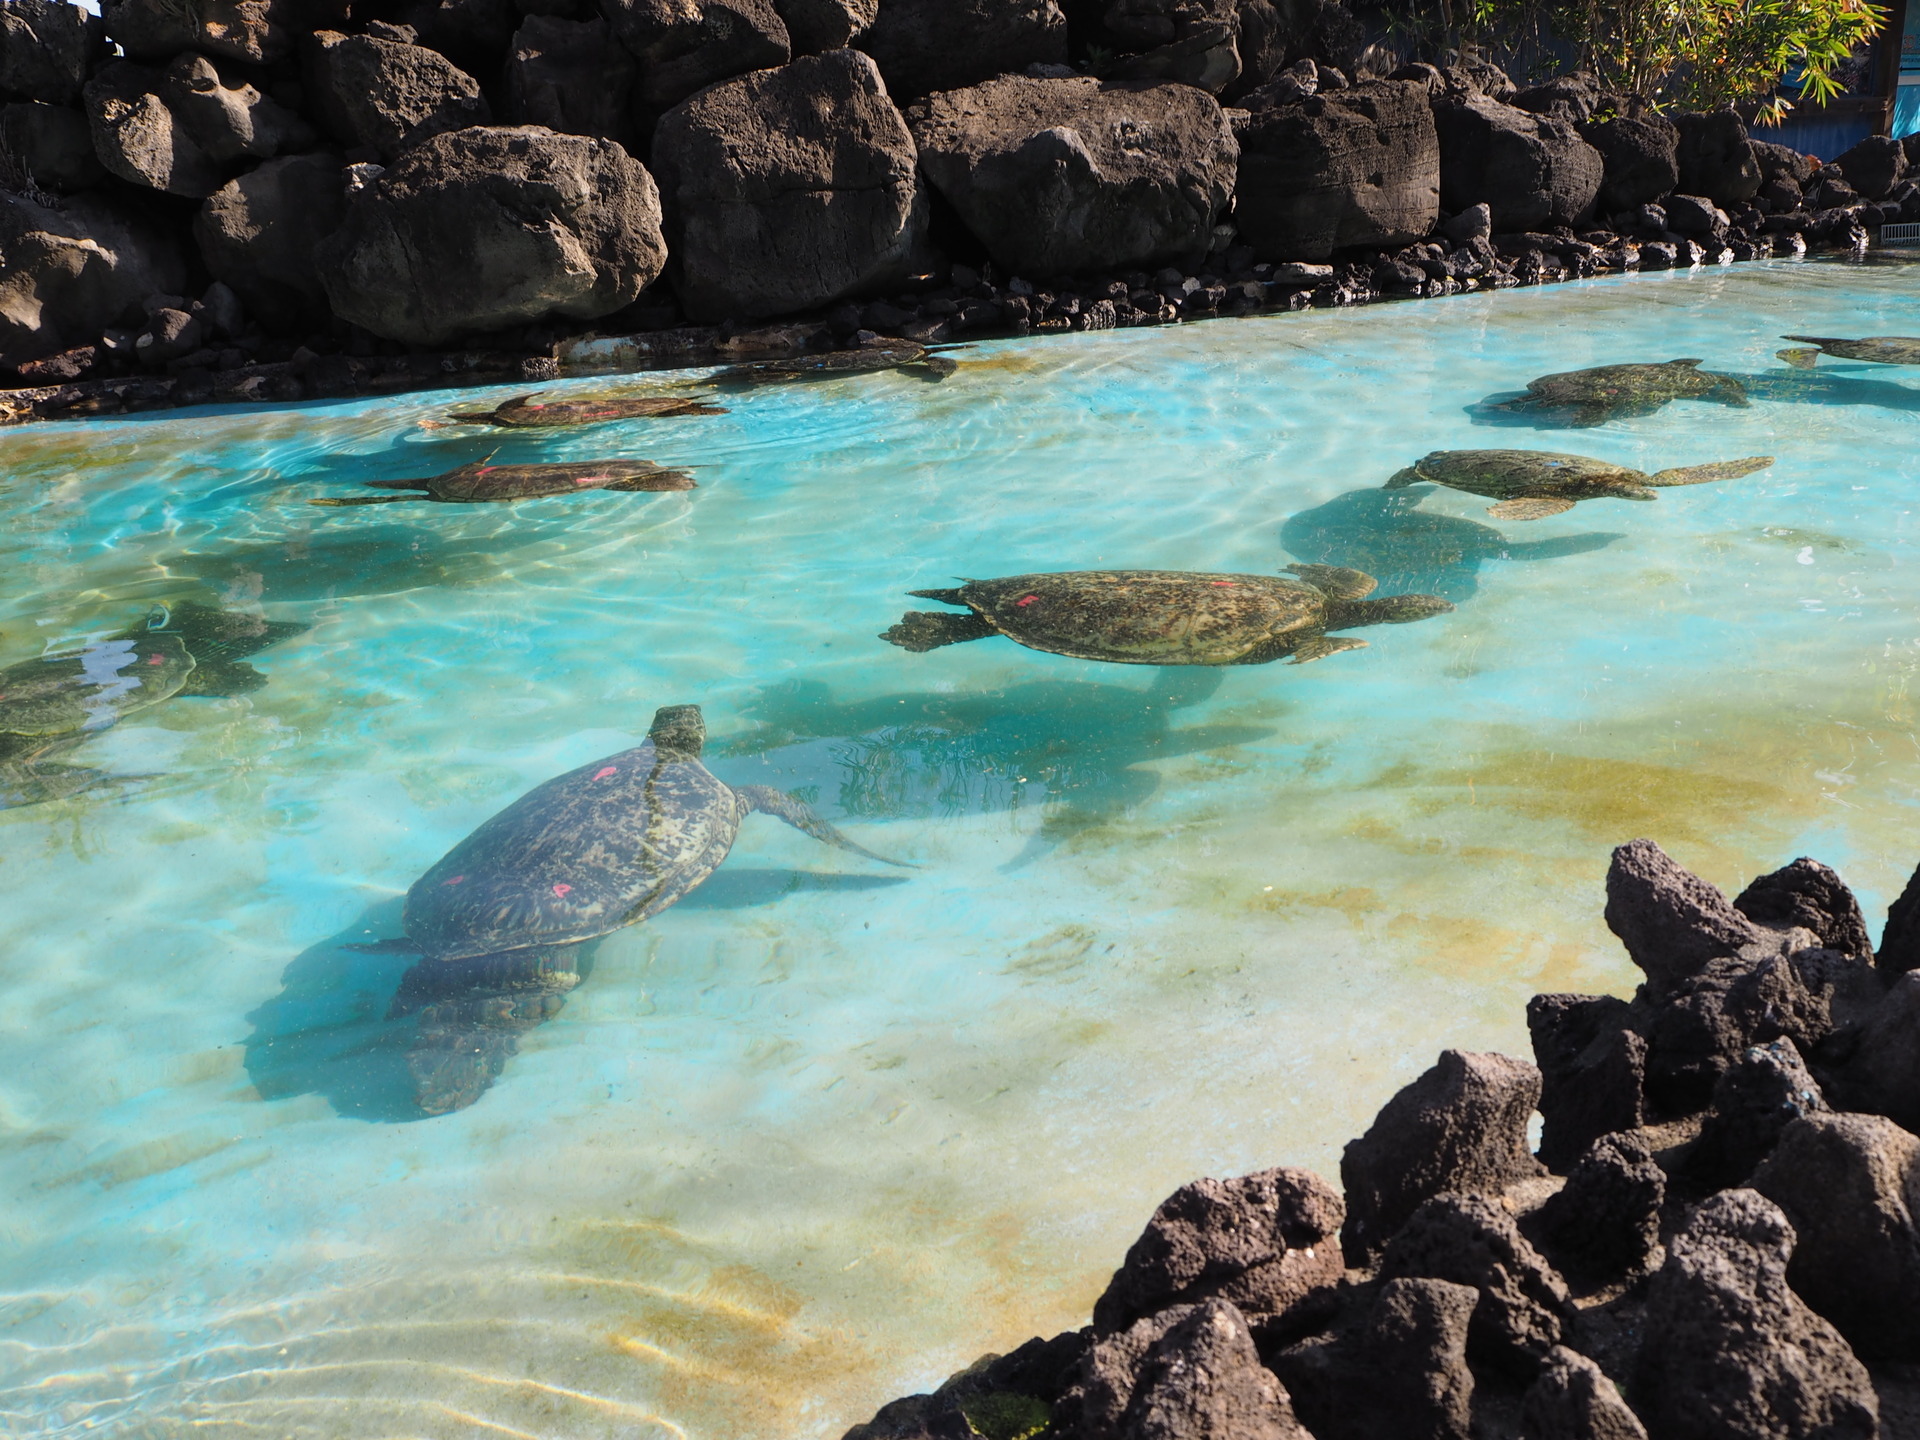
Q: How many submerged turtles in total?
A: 9